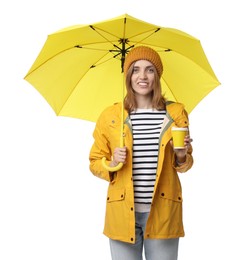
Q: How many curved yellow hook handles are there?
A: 1